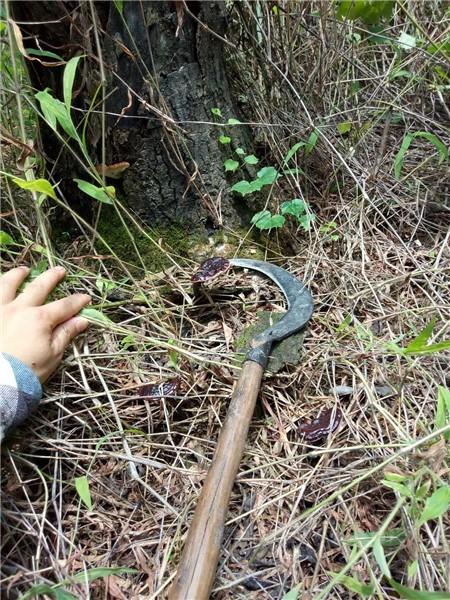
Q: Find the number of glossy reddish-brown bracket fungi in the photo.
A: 3